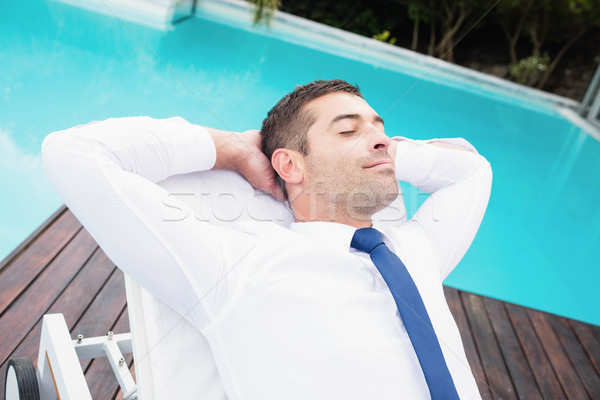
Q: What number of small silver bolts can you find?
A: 3